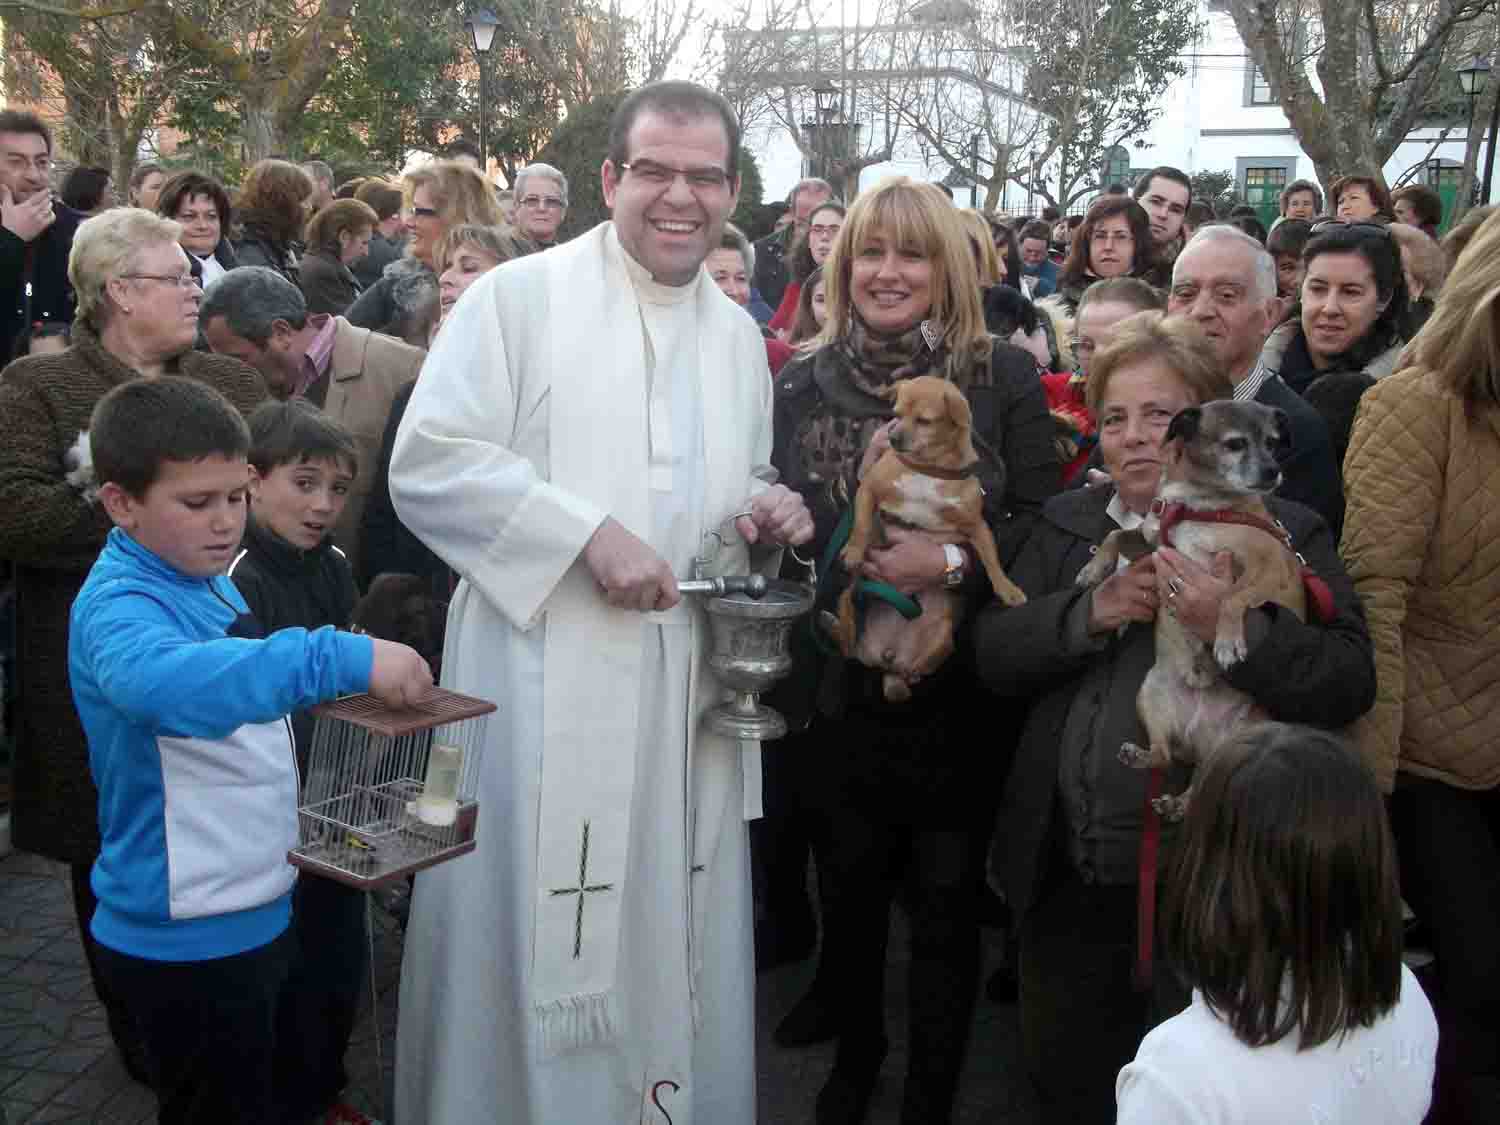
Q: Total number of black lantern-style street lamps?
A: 3